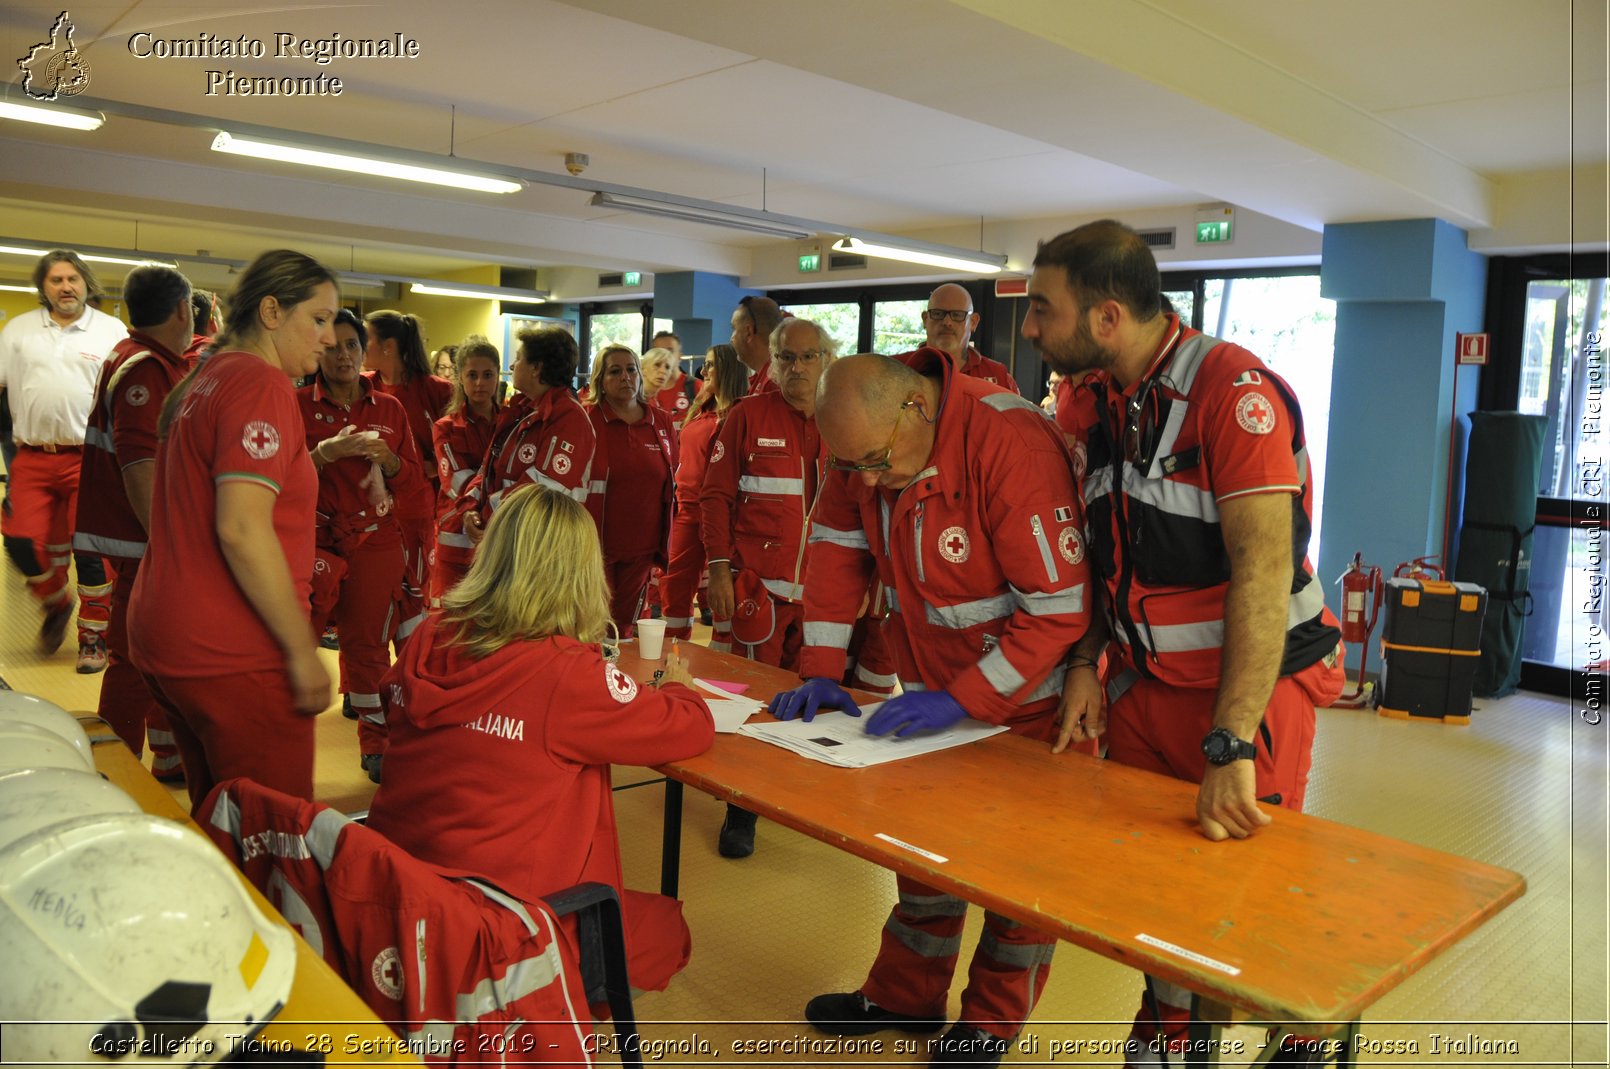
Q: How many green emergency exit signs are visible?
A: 3